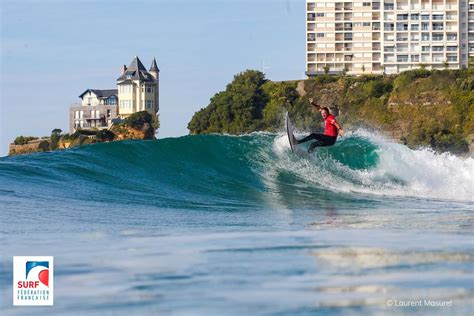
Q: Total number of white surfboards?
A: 1